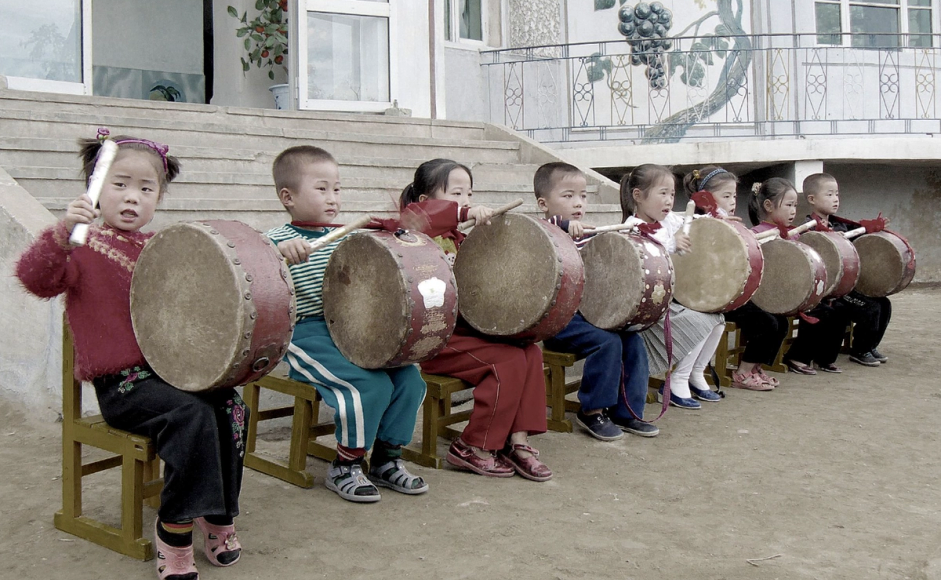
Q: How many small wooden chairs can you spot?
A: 8